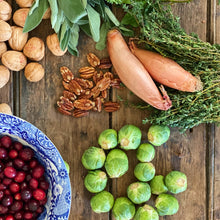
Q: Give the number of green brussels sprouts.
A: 15